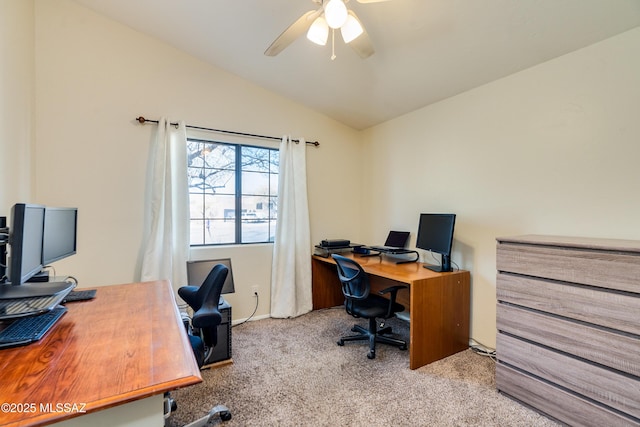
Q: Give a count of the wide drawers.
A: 5